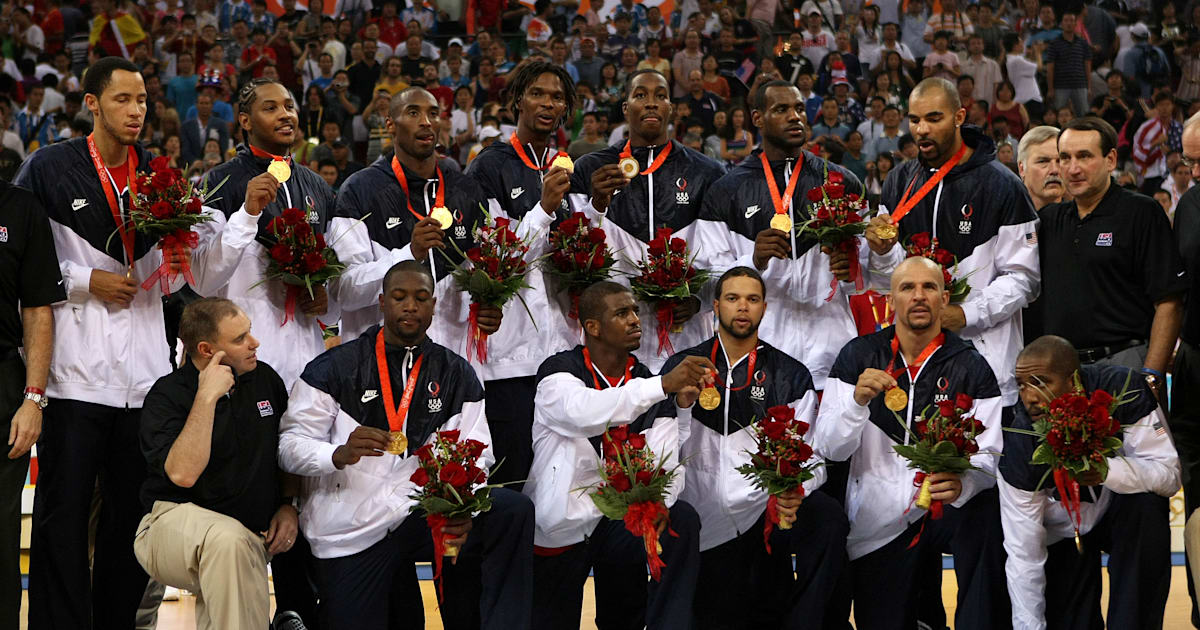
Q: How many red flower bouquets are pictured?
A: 12